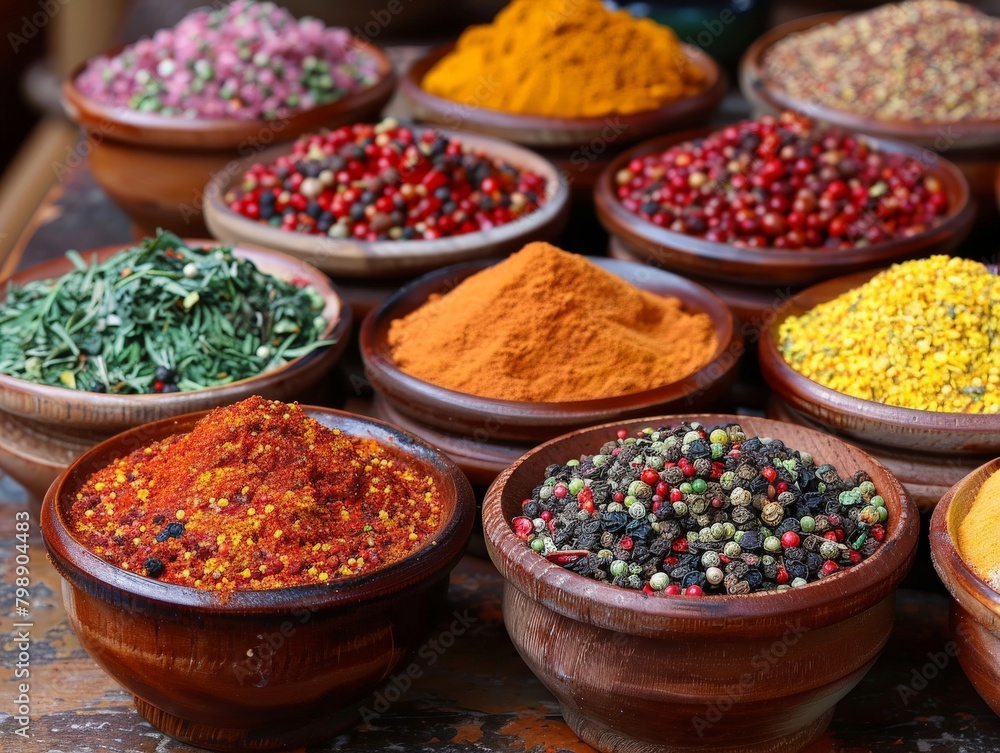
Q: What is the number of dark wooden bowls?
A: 11